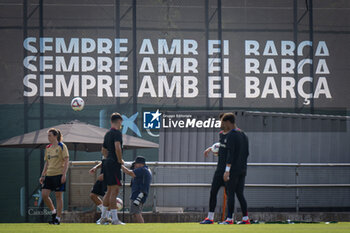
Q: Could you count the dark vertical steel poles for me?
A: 8